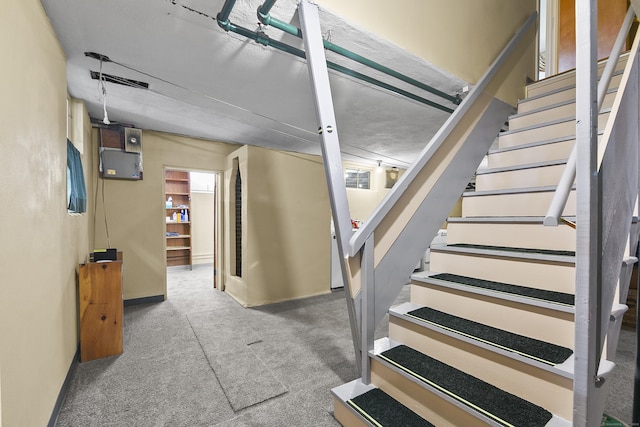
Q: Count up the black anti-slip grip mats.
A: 5